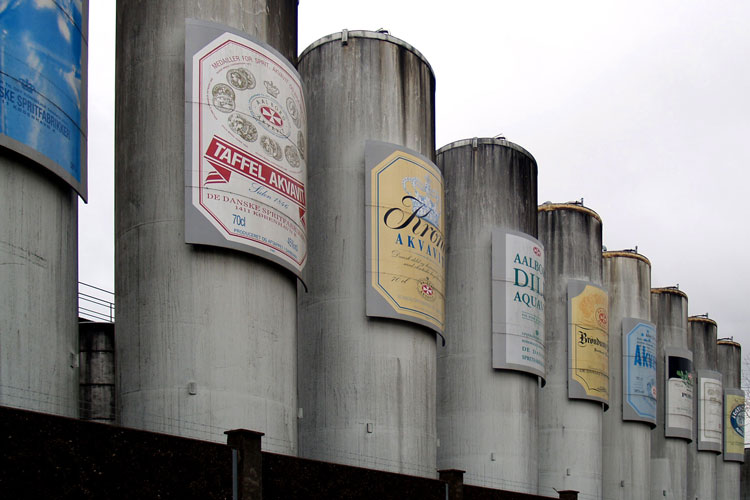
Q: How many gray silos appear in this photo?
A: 9